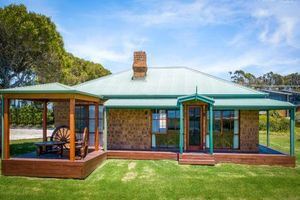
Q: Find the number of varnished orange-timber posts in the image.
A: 4